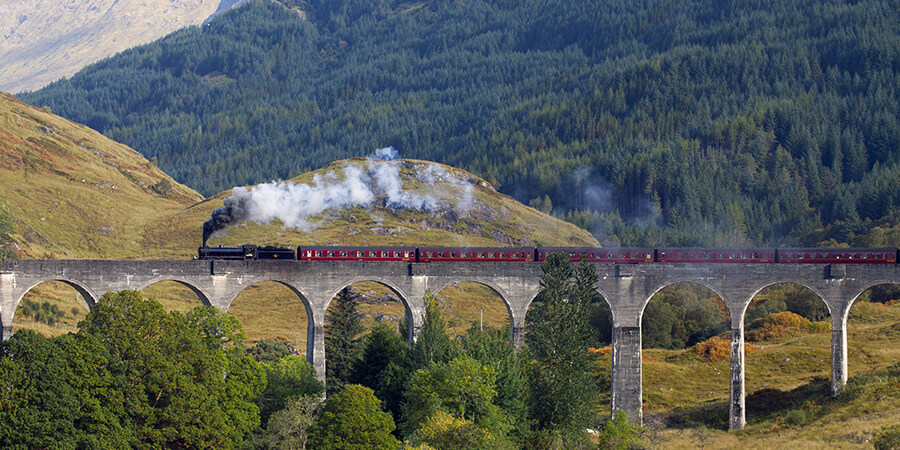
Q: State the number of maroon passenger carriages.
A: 5